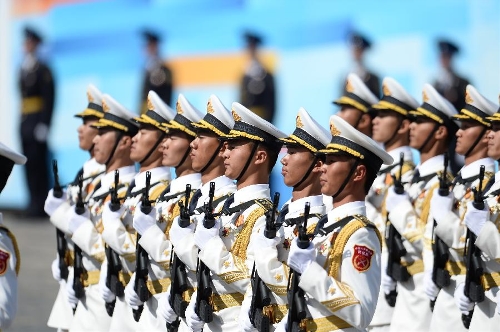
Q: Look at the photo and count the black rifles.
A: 11